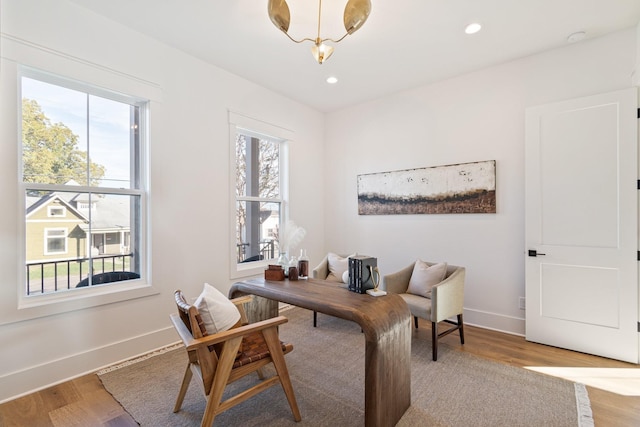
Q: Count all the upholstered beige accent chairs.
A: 2